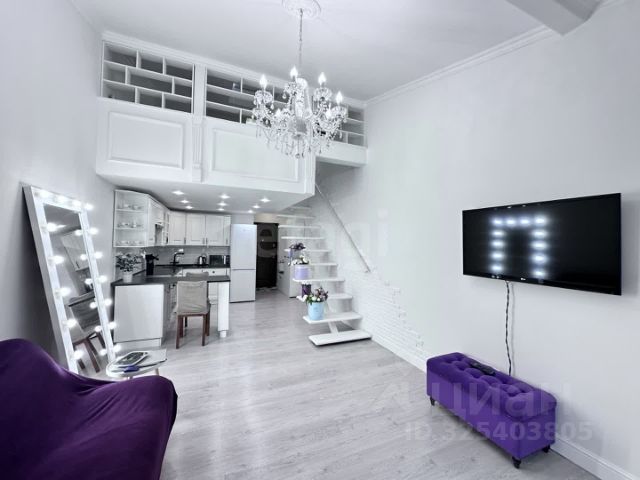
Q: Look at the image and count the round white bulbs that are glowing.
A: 15